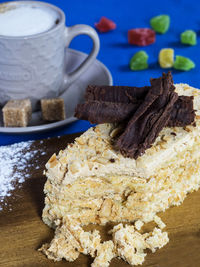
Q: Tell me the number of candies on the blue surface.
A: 7